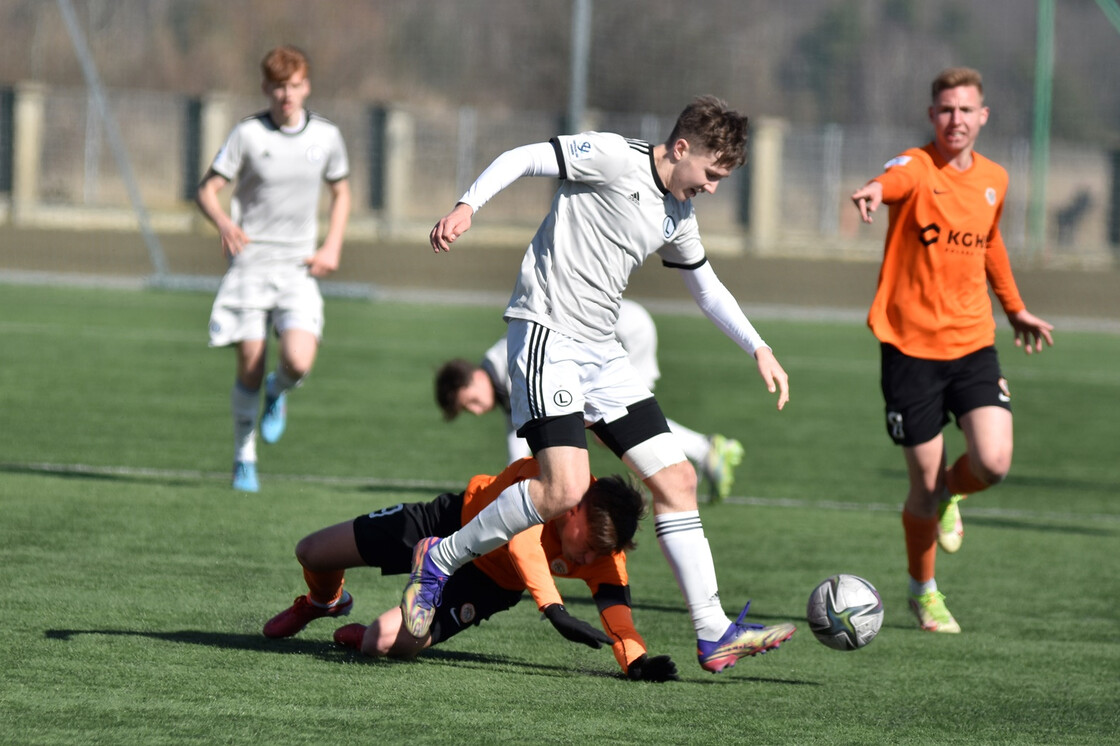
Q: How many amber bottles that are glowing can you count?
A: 0